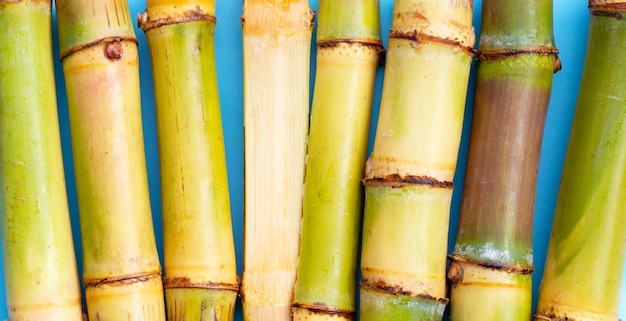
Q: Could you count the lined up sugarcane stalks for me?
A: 8